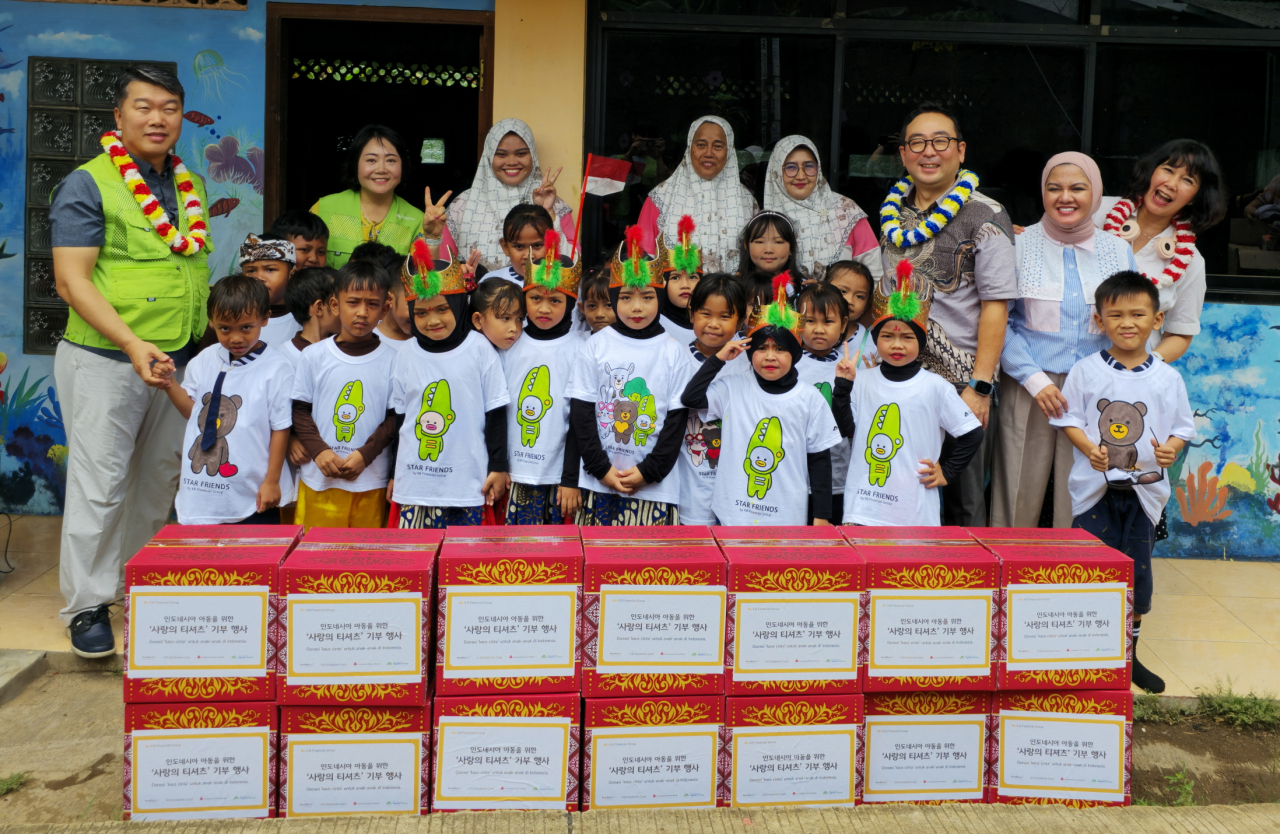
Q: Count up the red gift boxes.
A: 14